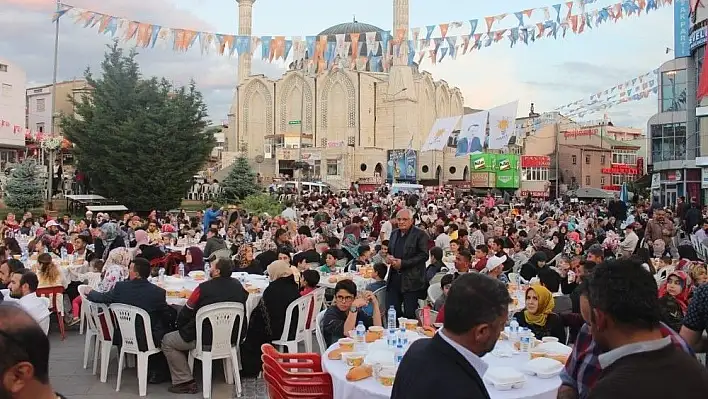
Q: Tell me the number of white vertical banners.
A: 3